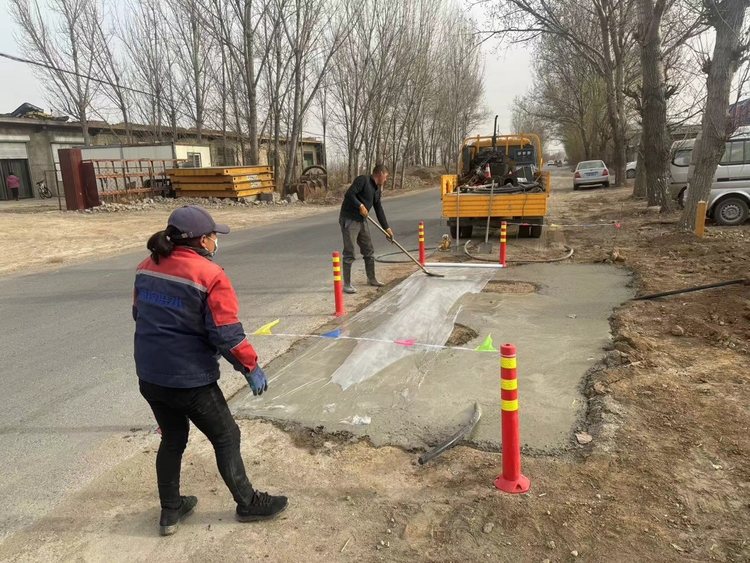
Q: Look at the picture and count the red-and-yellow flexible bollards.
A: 4